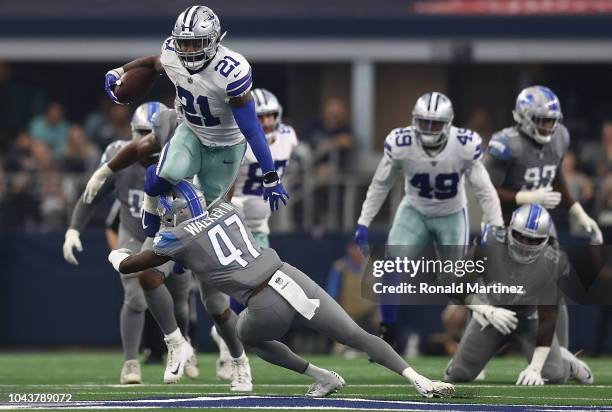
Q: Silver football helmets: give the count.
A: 7